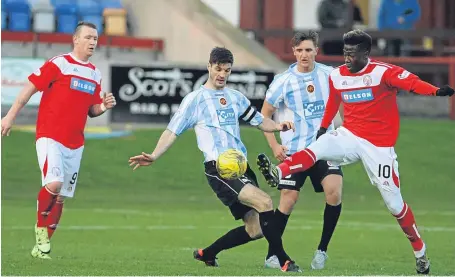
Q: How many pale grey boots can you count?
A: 2